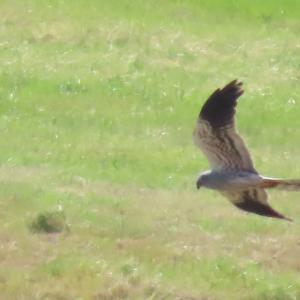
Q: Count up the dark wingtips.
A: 2